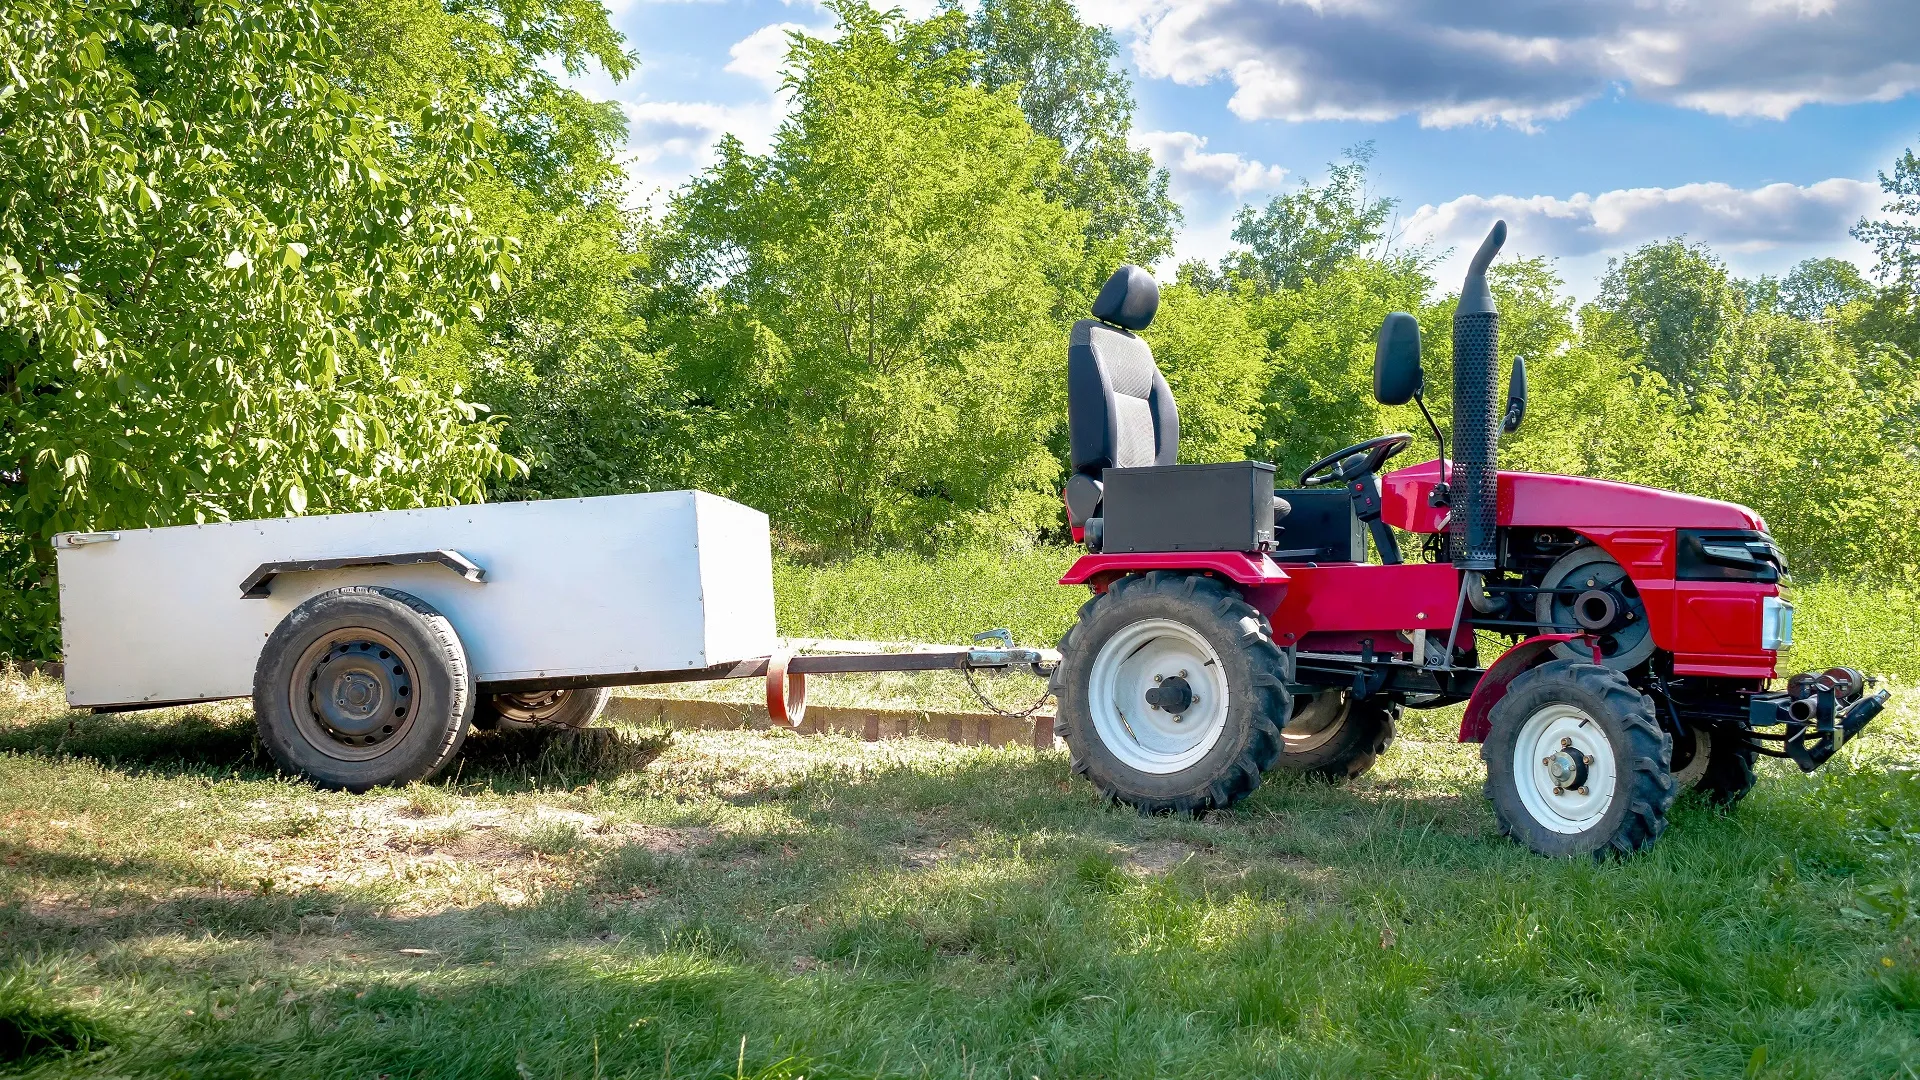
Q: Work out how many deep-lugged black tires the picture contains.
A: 4